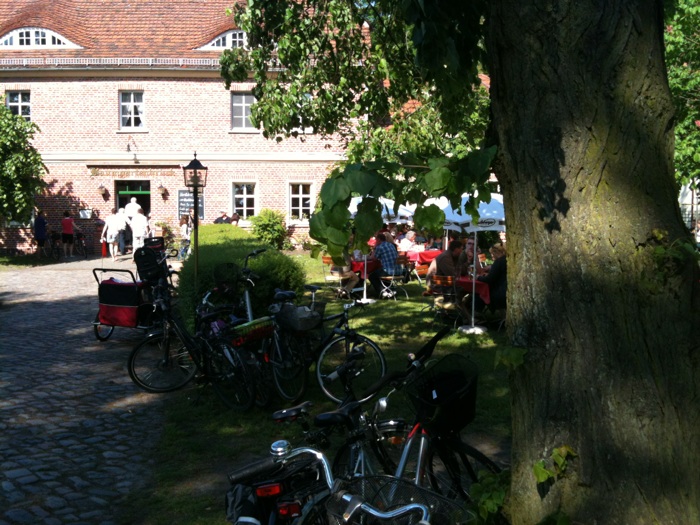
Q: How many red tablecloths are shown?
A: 3